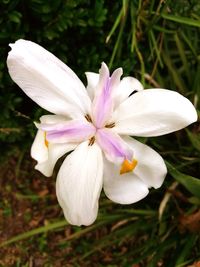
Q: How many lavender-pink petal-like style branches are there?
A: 3